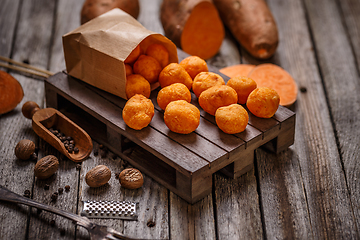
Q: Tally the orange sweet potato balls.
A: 15